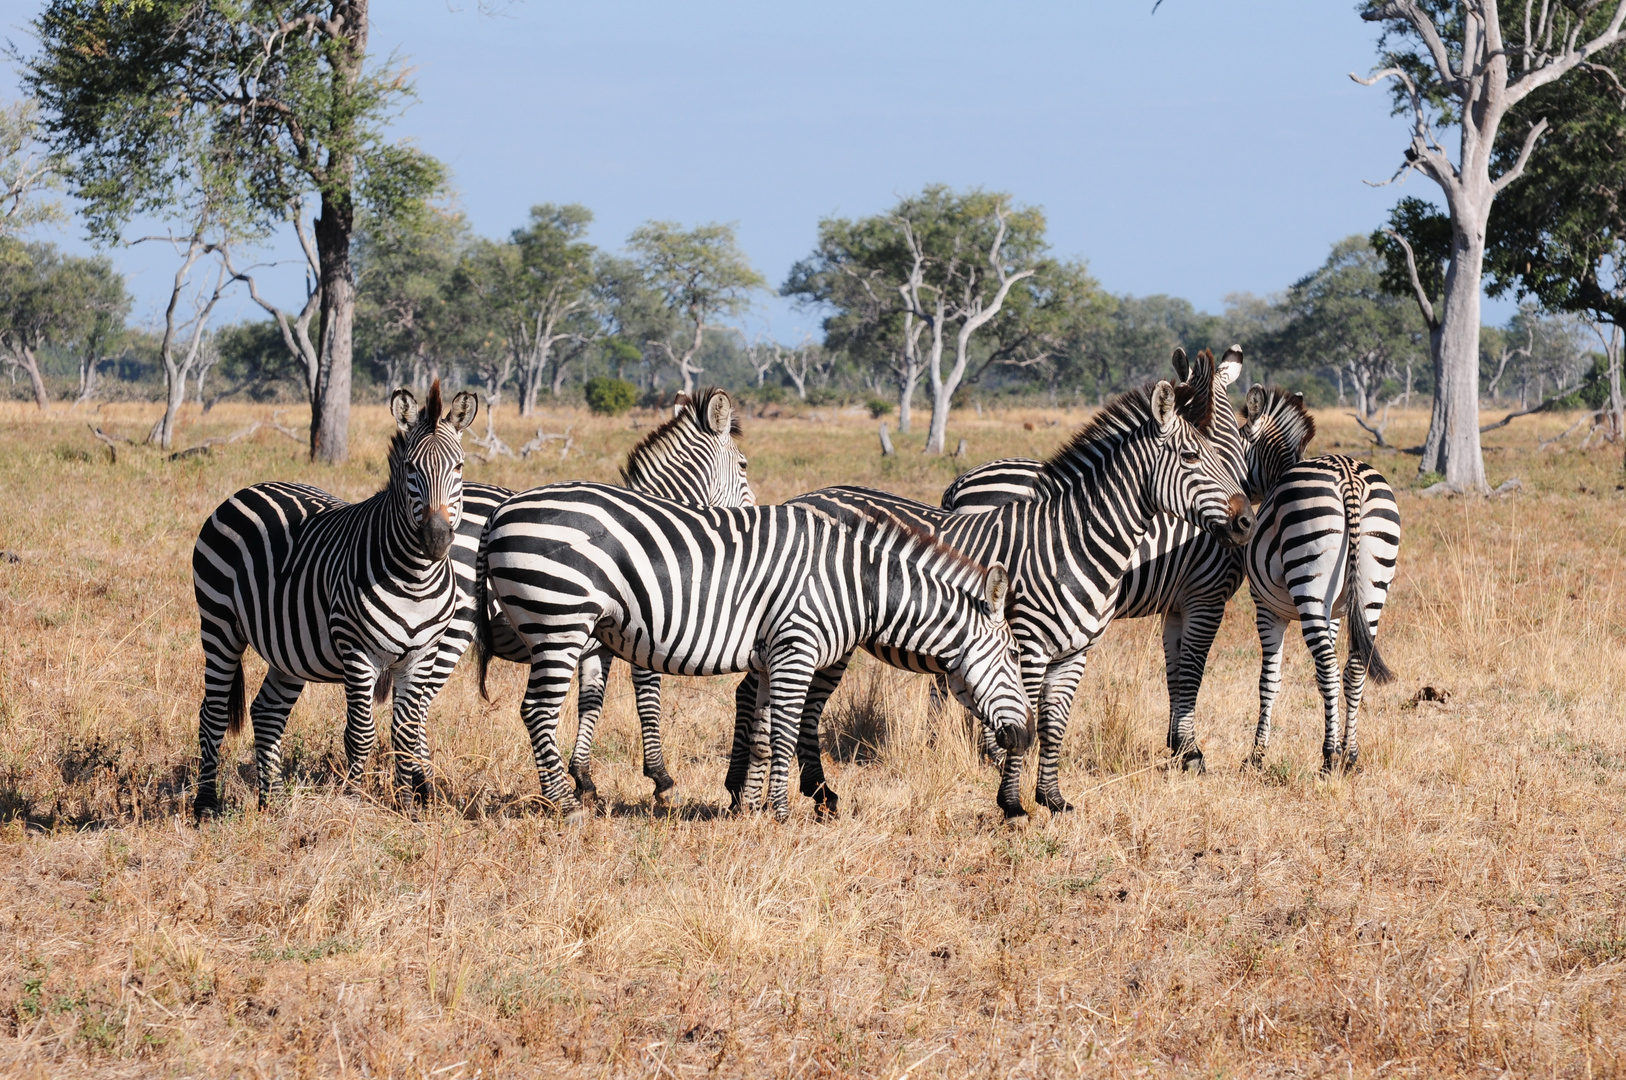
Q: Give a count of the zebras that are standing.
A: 6